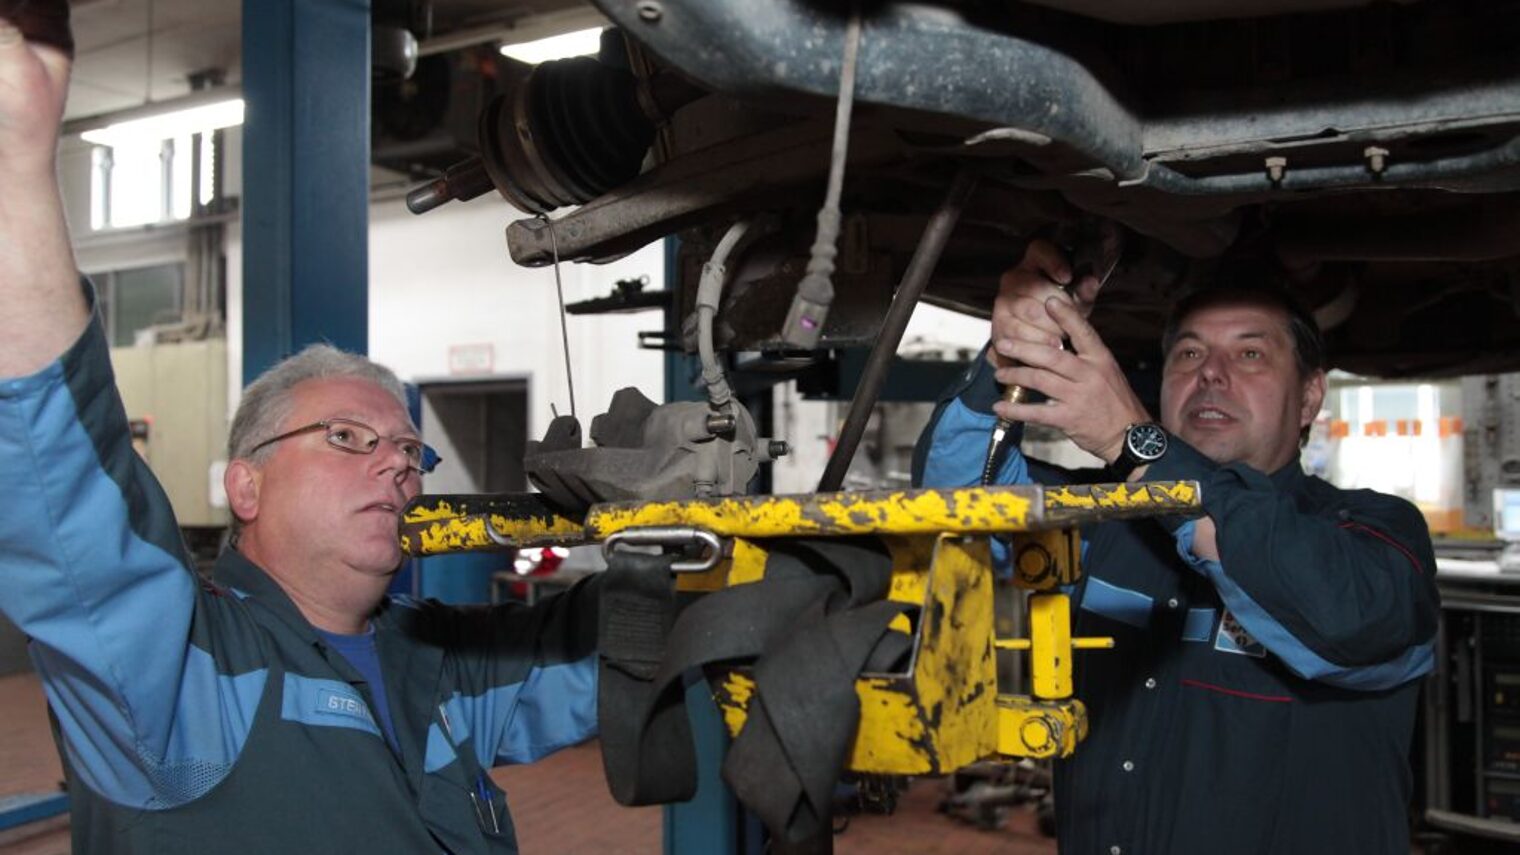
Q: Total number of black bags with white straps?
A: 0